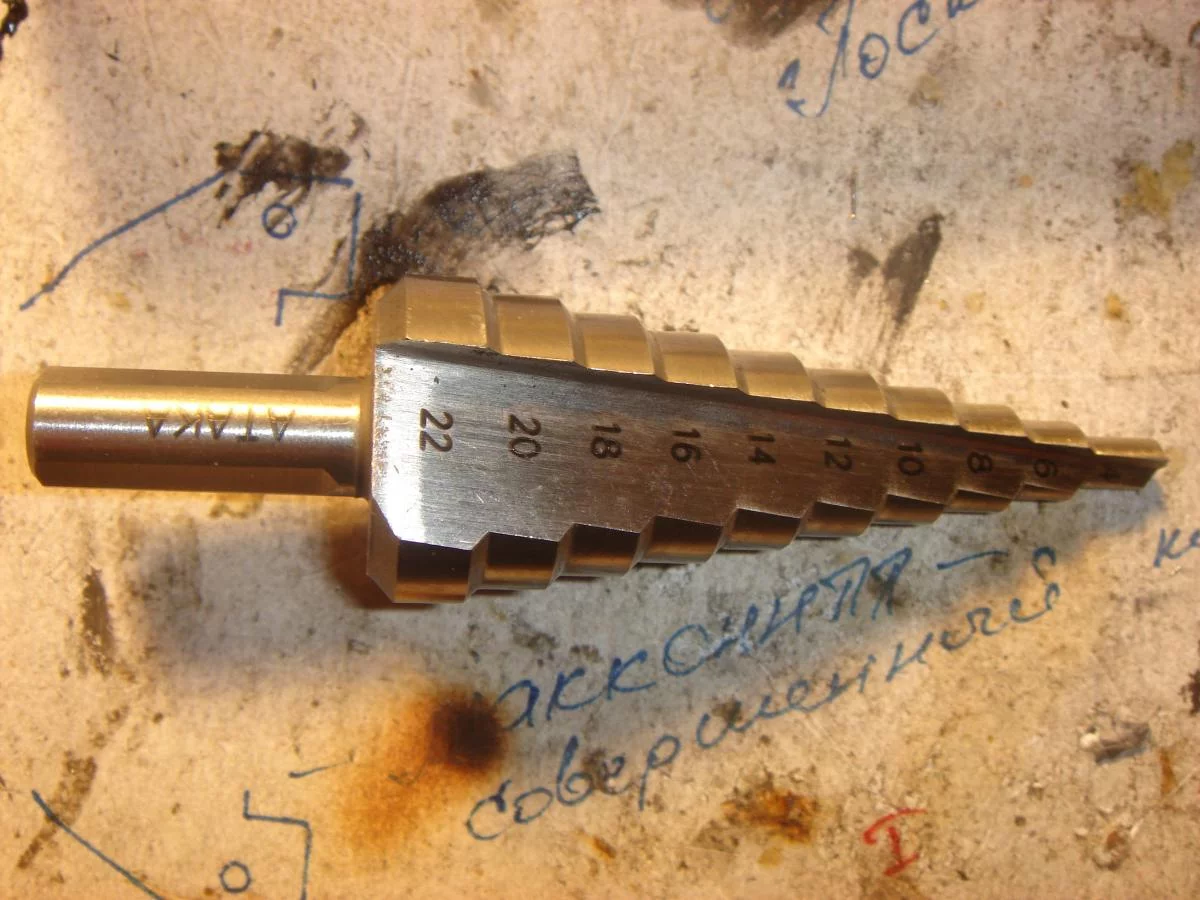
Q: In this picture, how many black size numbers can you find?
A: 10